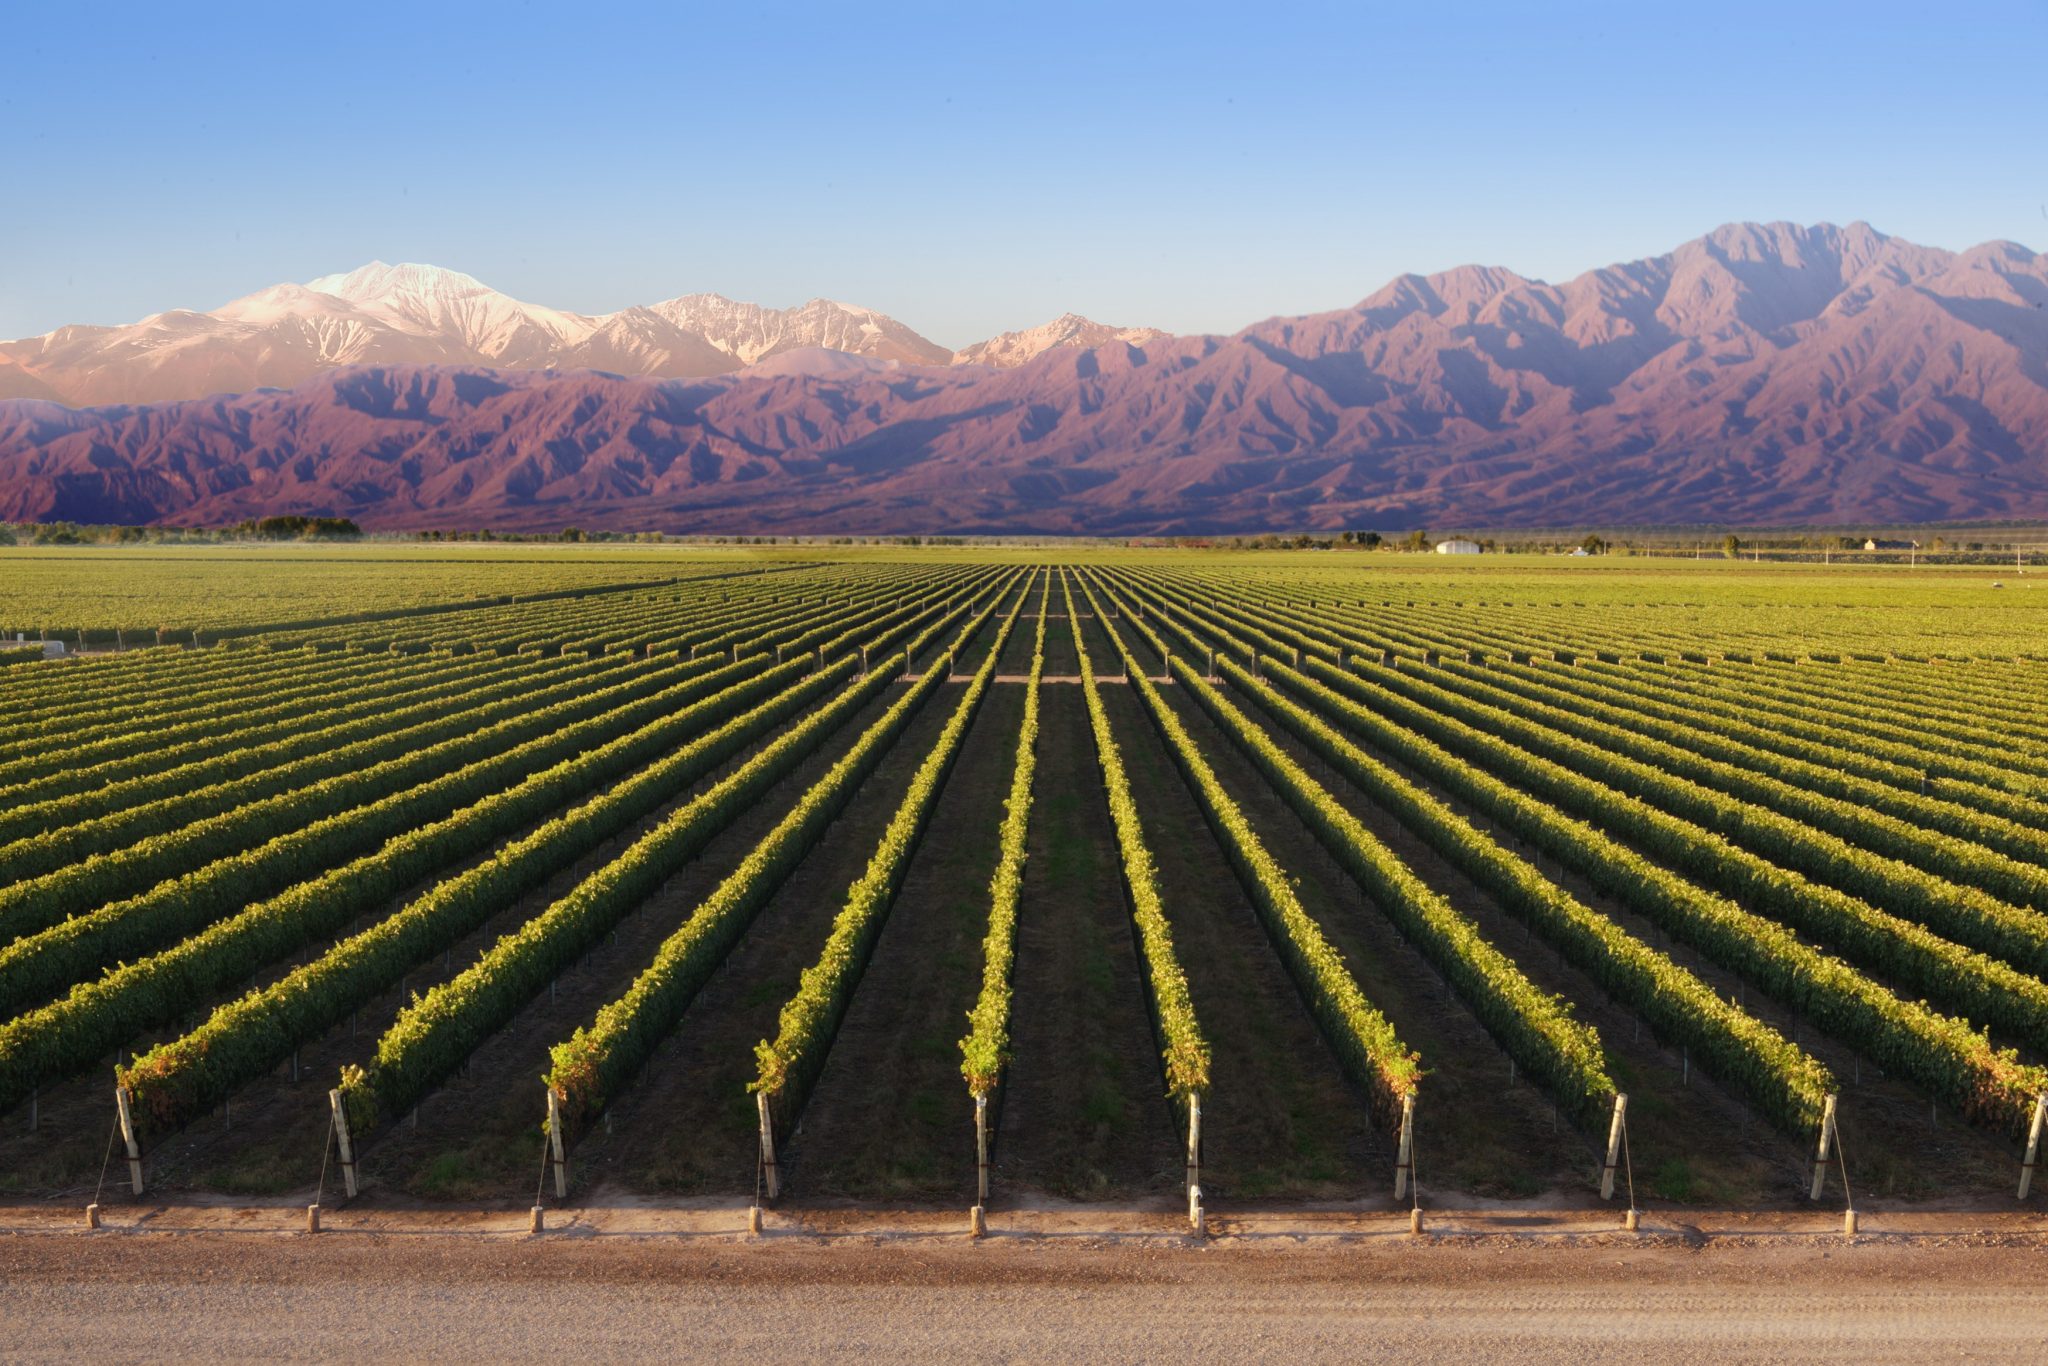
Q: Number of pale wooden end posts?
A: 10